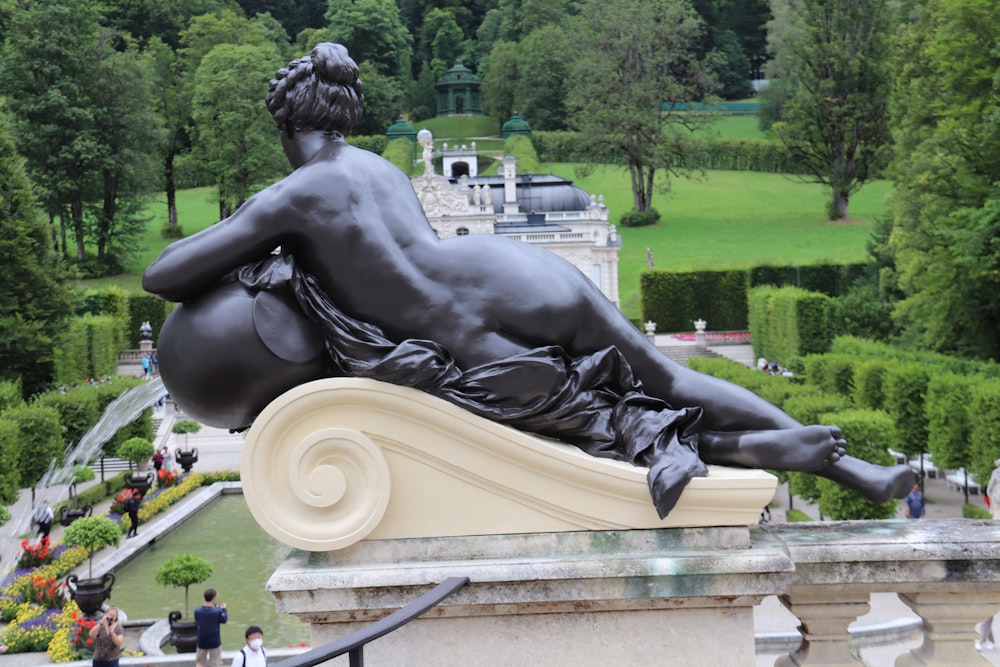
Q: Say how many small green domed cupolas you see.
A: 2